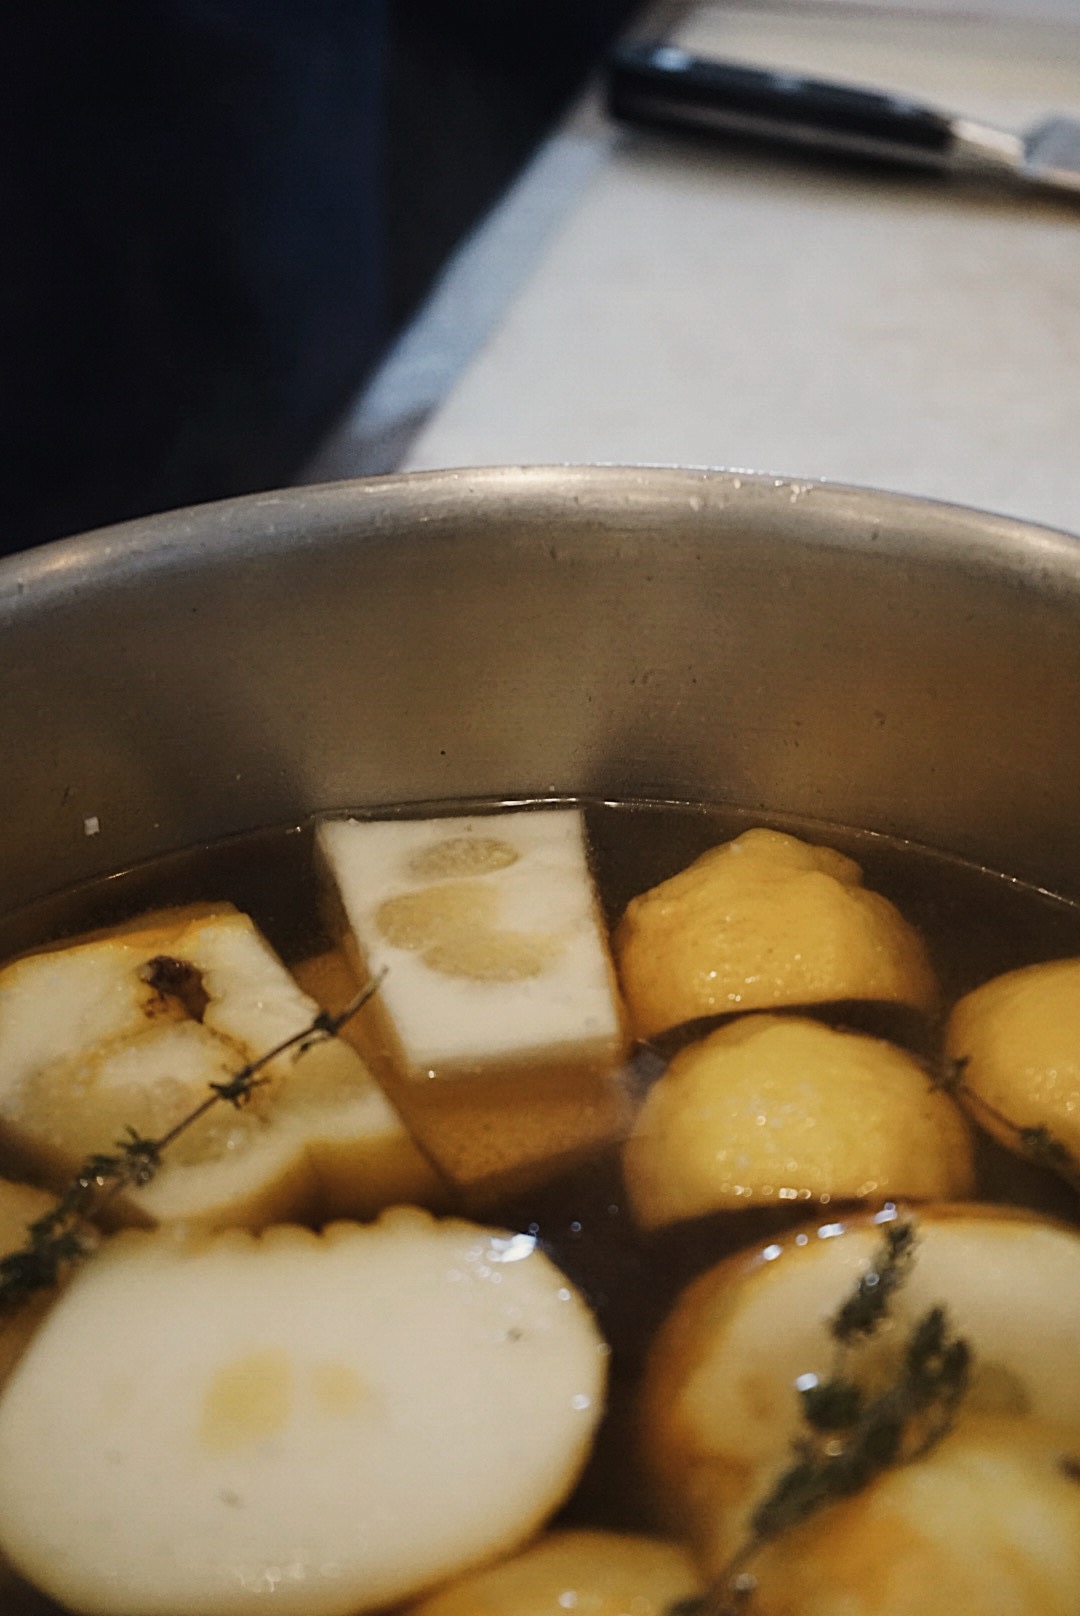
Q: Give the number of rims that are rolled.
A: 1